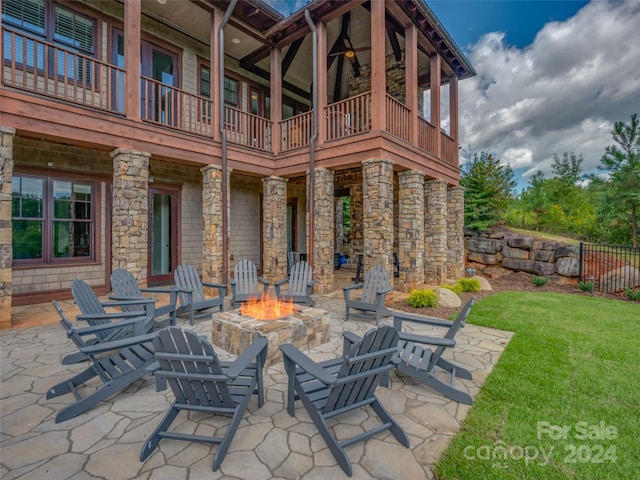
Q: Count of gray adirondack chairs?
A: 10